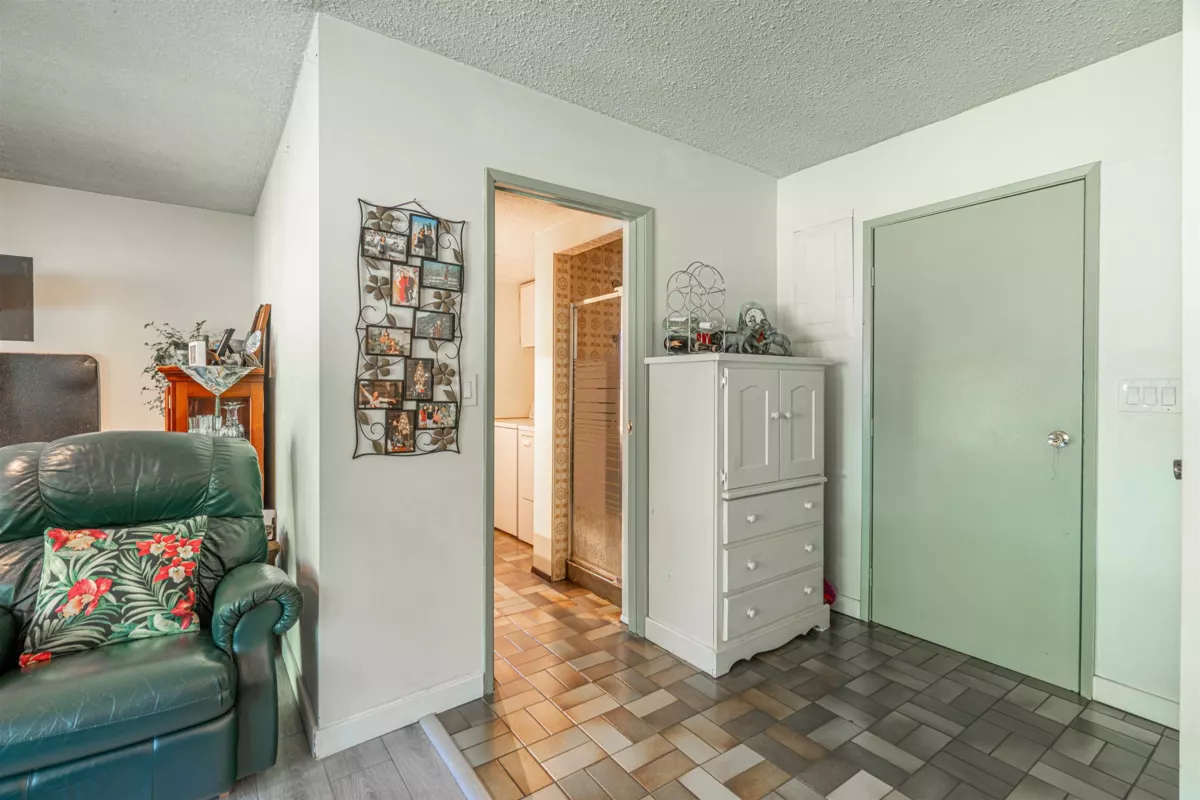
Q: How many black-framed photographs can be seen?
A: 10